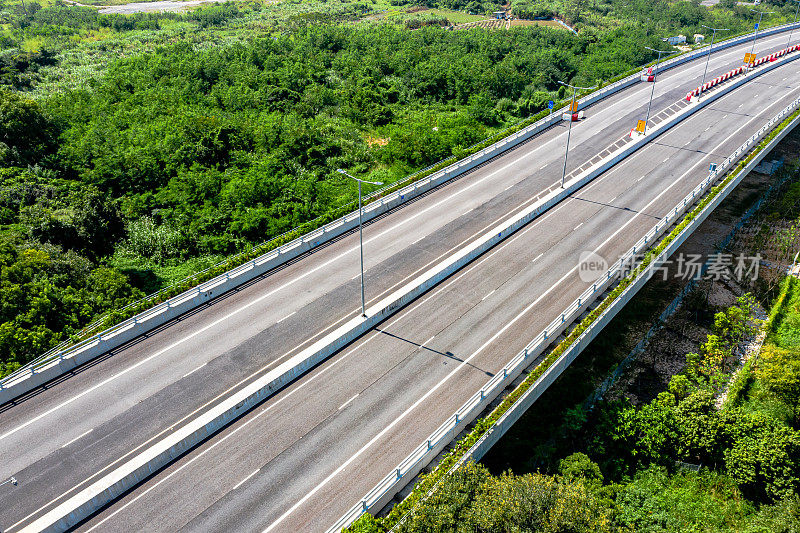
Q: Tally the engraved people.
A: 0